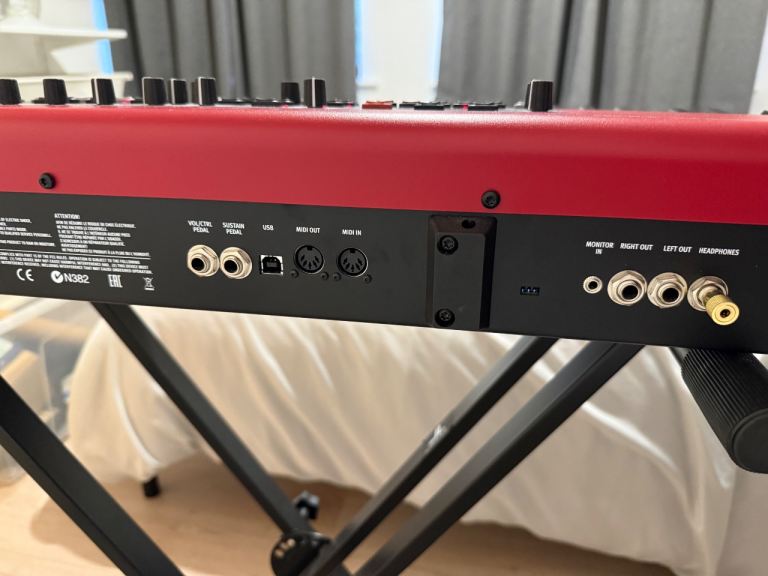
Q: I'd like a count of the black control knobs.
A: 9